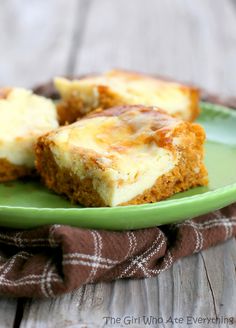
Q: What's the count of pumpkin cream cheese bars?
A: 3